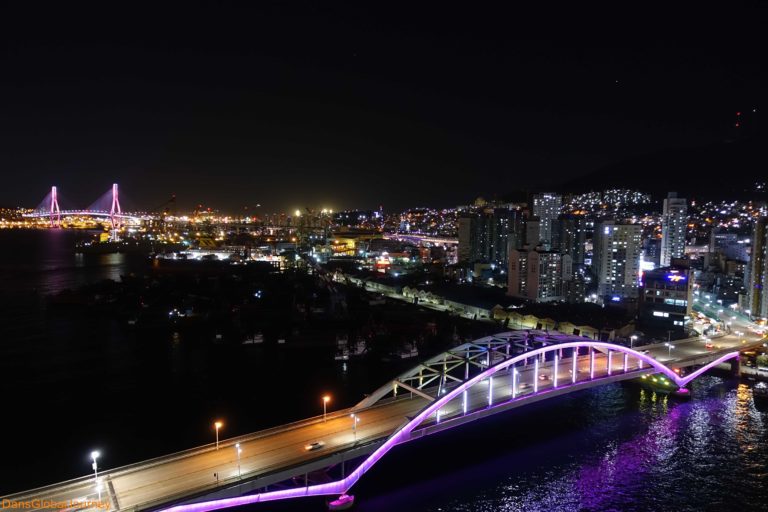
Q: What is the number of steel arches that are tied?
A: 2